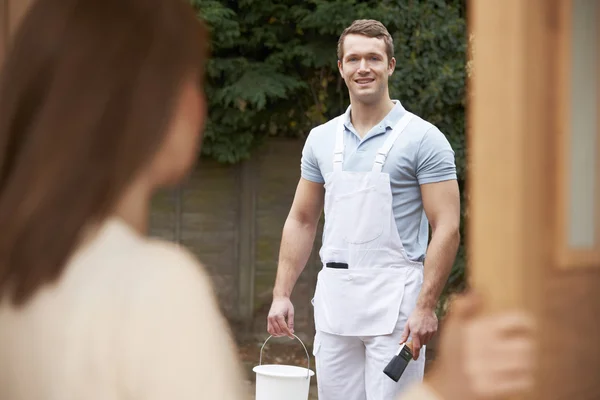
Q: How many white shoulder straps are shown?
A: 2